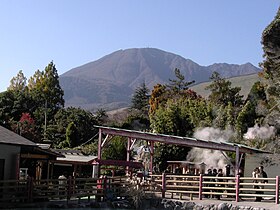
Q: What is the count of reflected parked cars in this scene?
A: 0